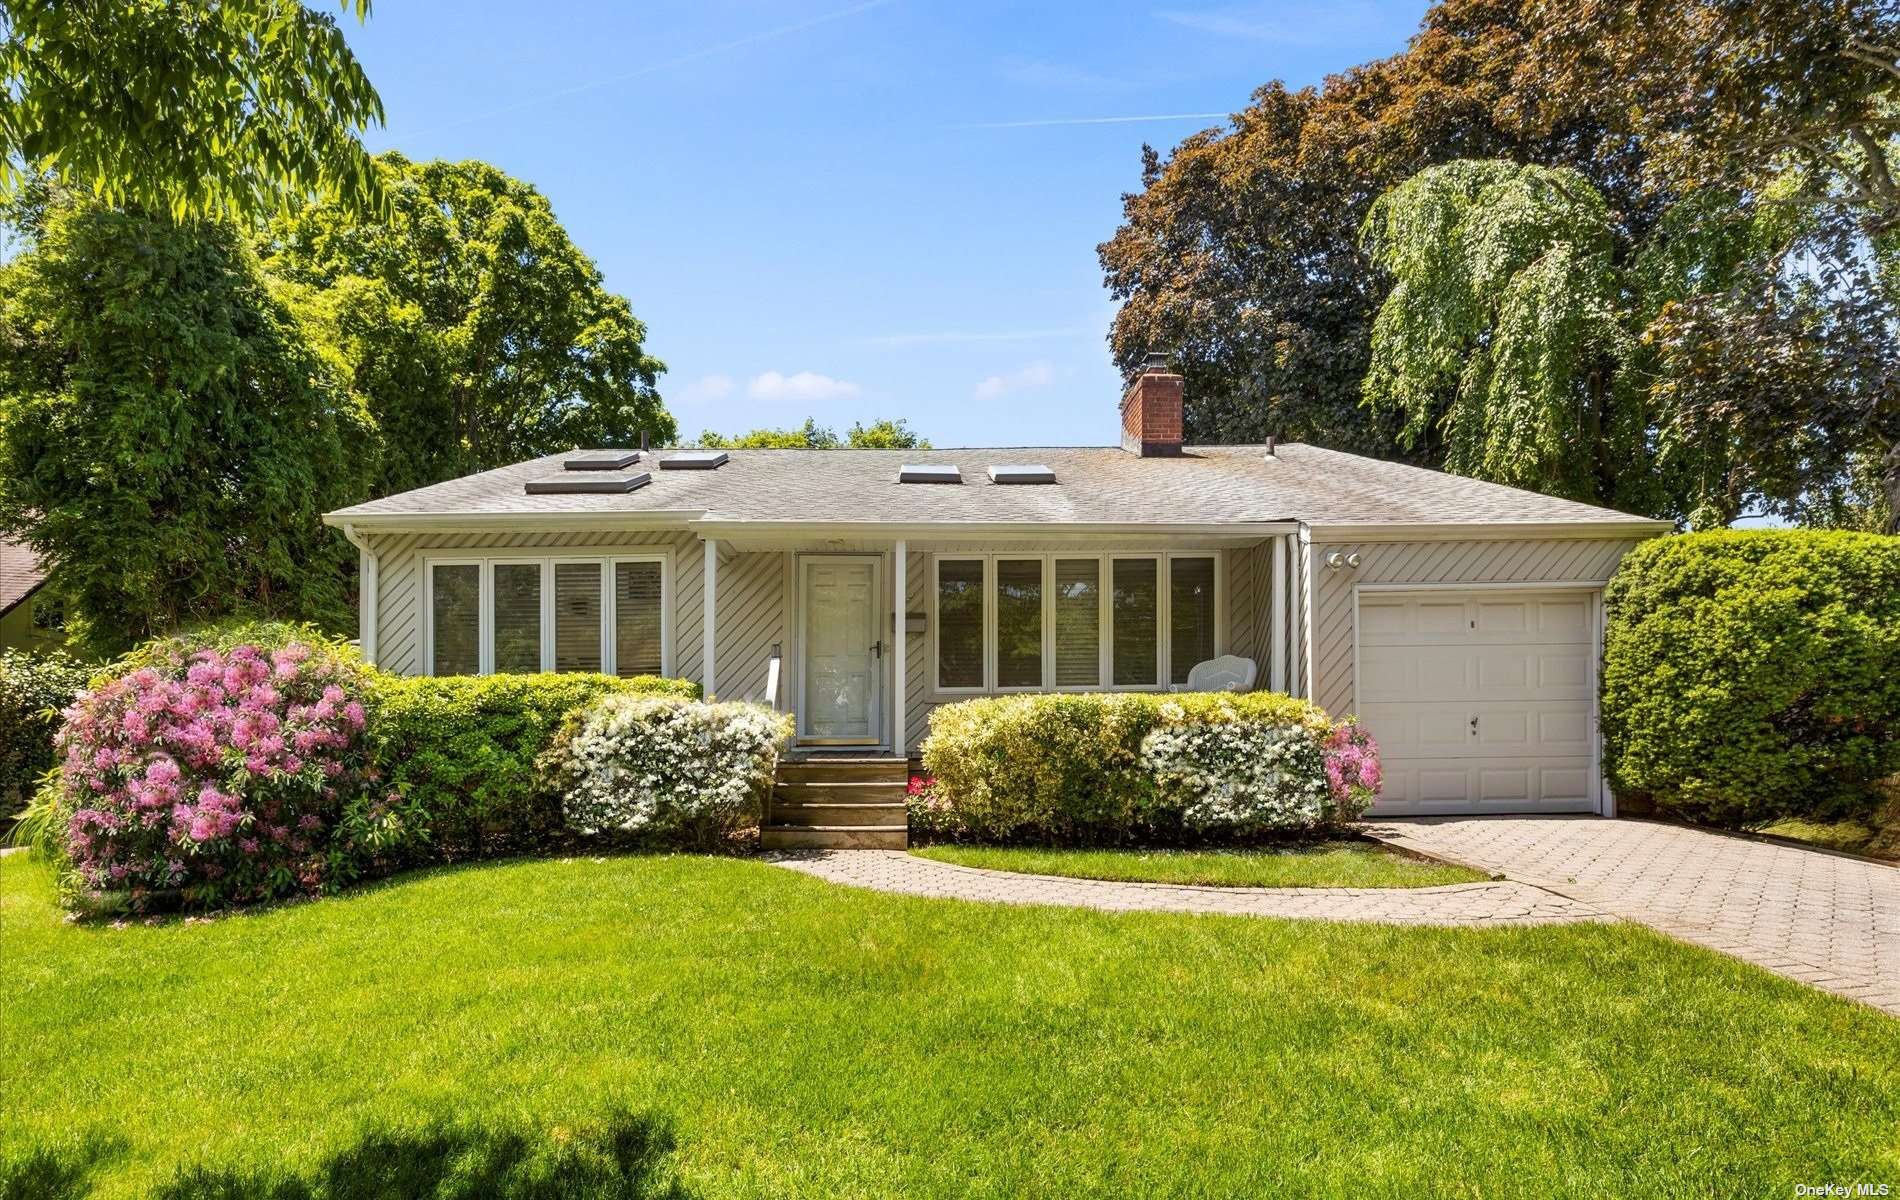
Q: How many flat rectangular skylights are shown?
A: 5